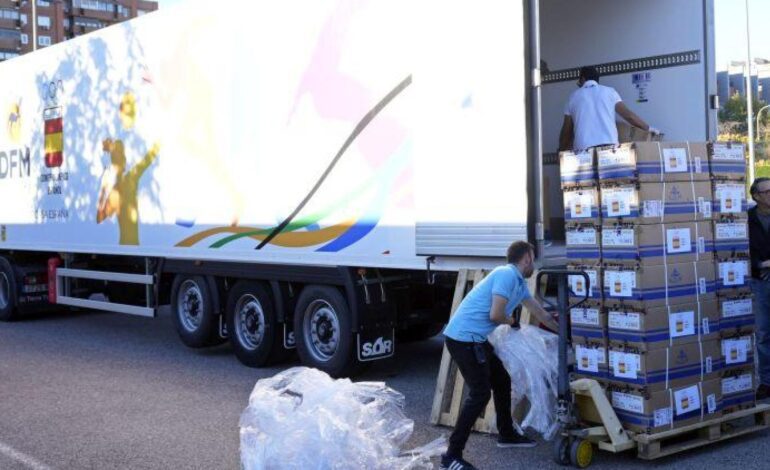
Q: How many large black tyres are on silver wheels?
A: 4